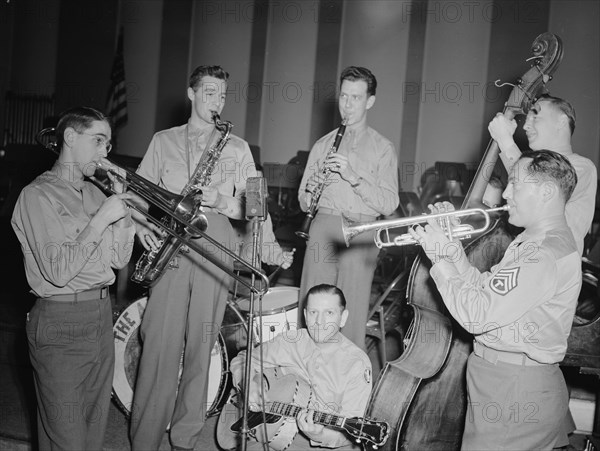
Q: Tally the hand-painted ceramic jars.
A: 0